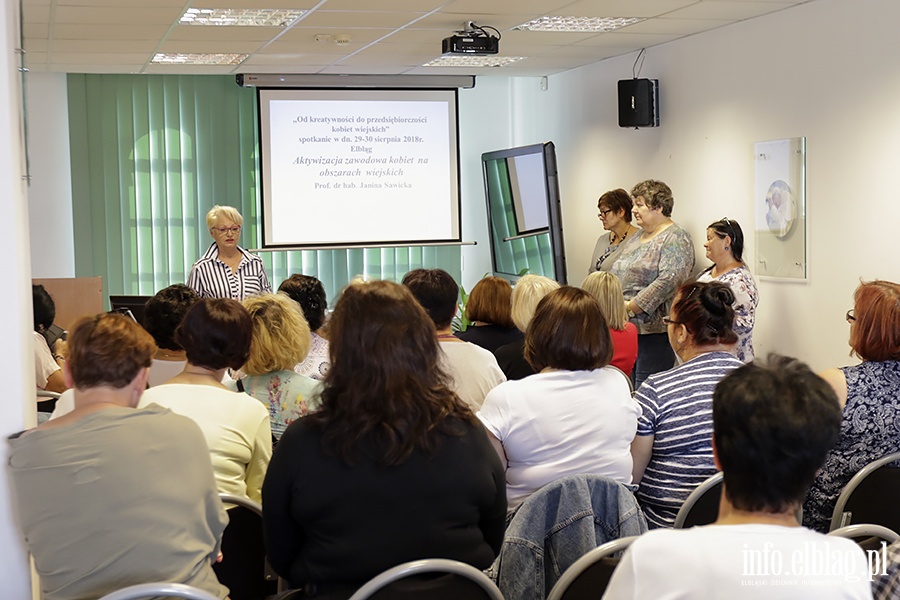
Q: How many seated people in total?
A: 15